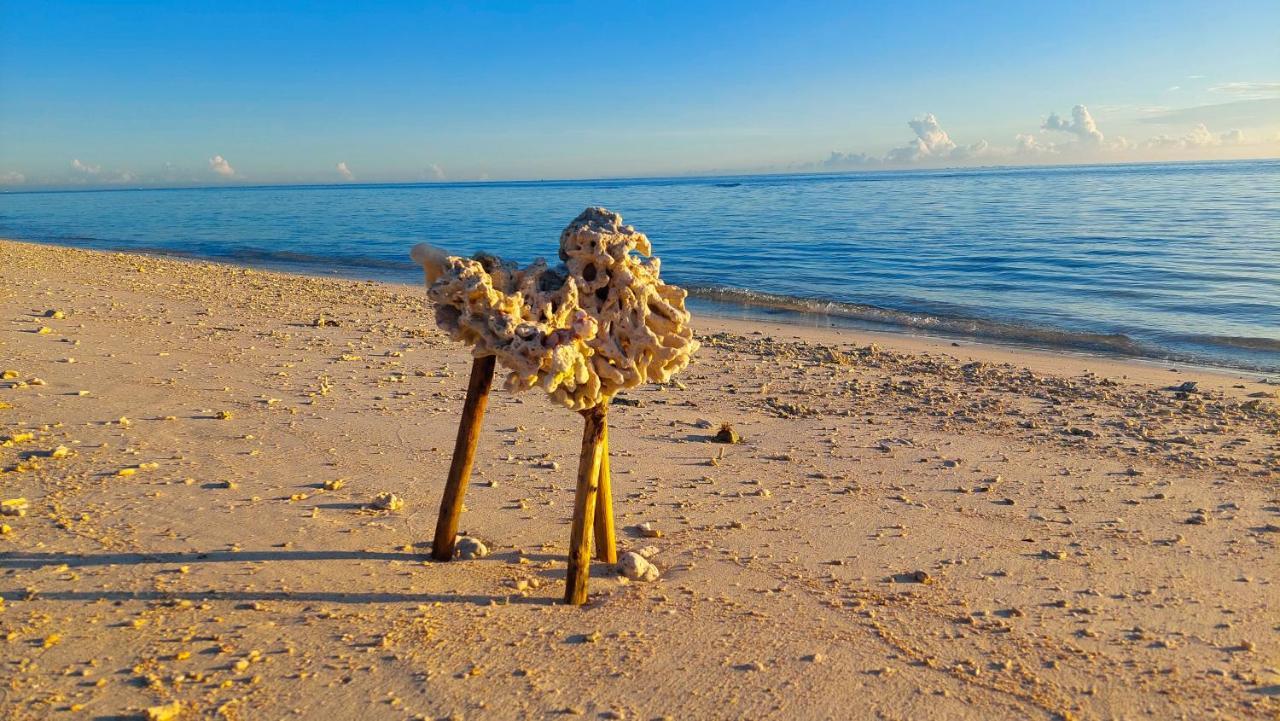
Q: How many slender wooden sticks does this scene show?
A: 3